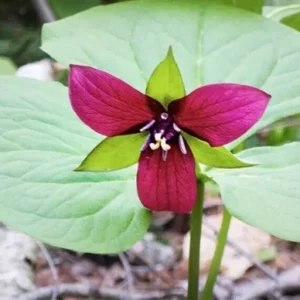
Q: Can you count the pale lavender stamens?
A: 6